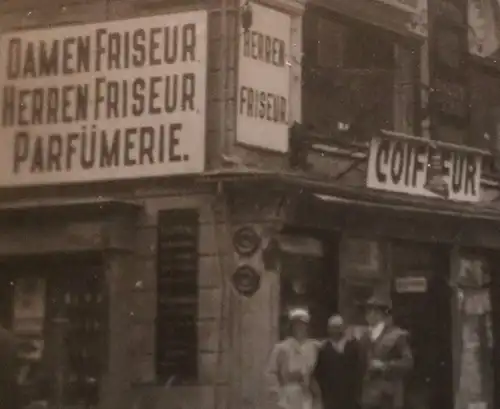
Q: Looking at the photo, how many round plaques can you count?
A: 2